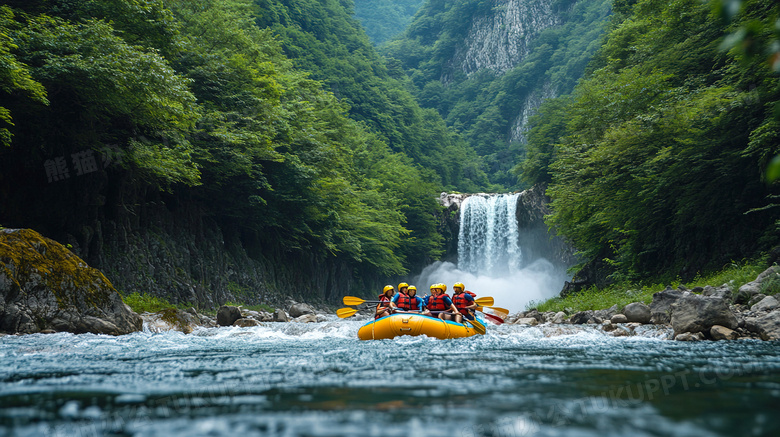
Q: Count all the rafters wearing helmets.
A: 6